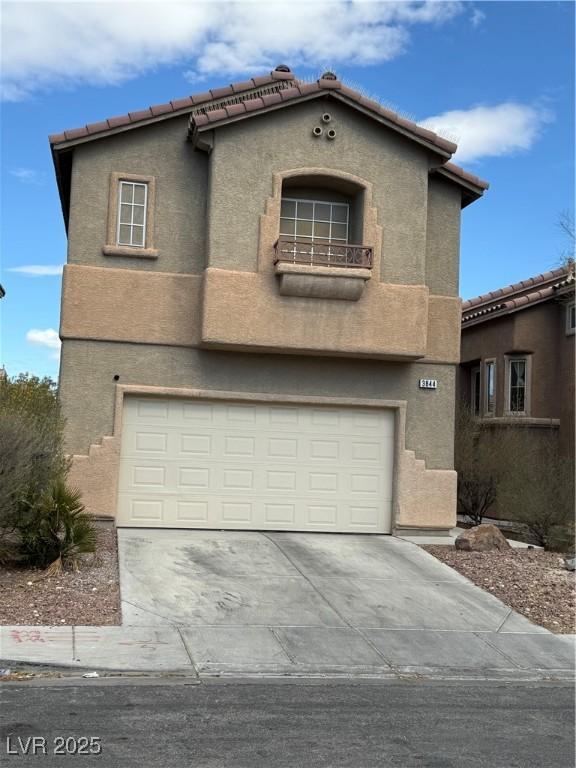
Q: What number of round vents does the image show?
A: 3